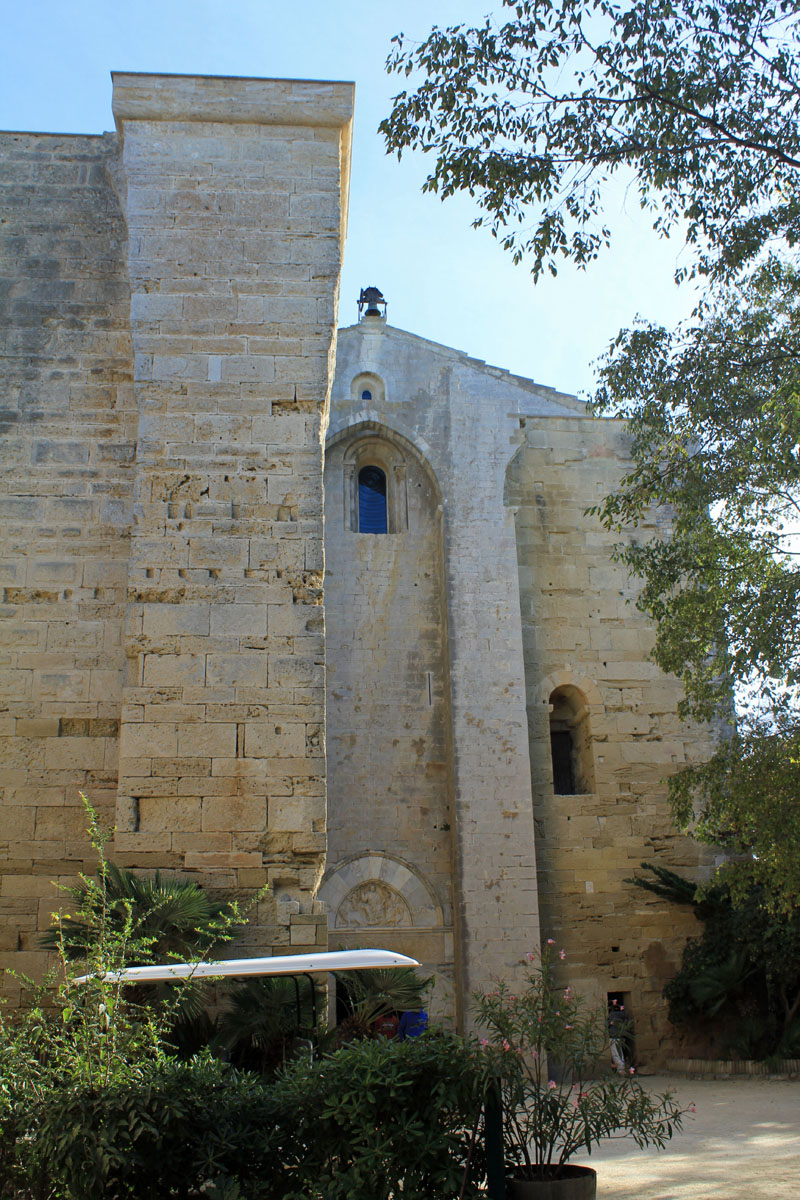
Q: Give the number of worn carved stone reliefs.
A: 1